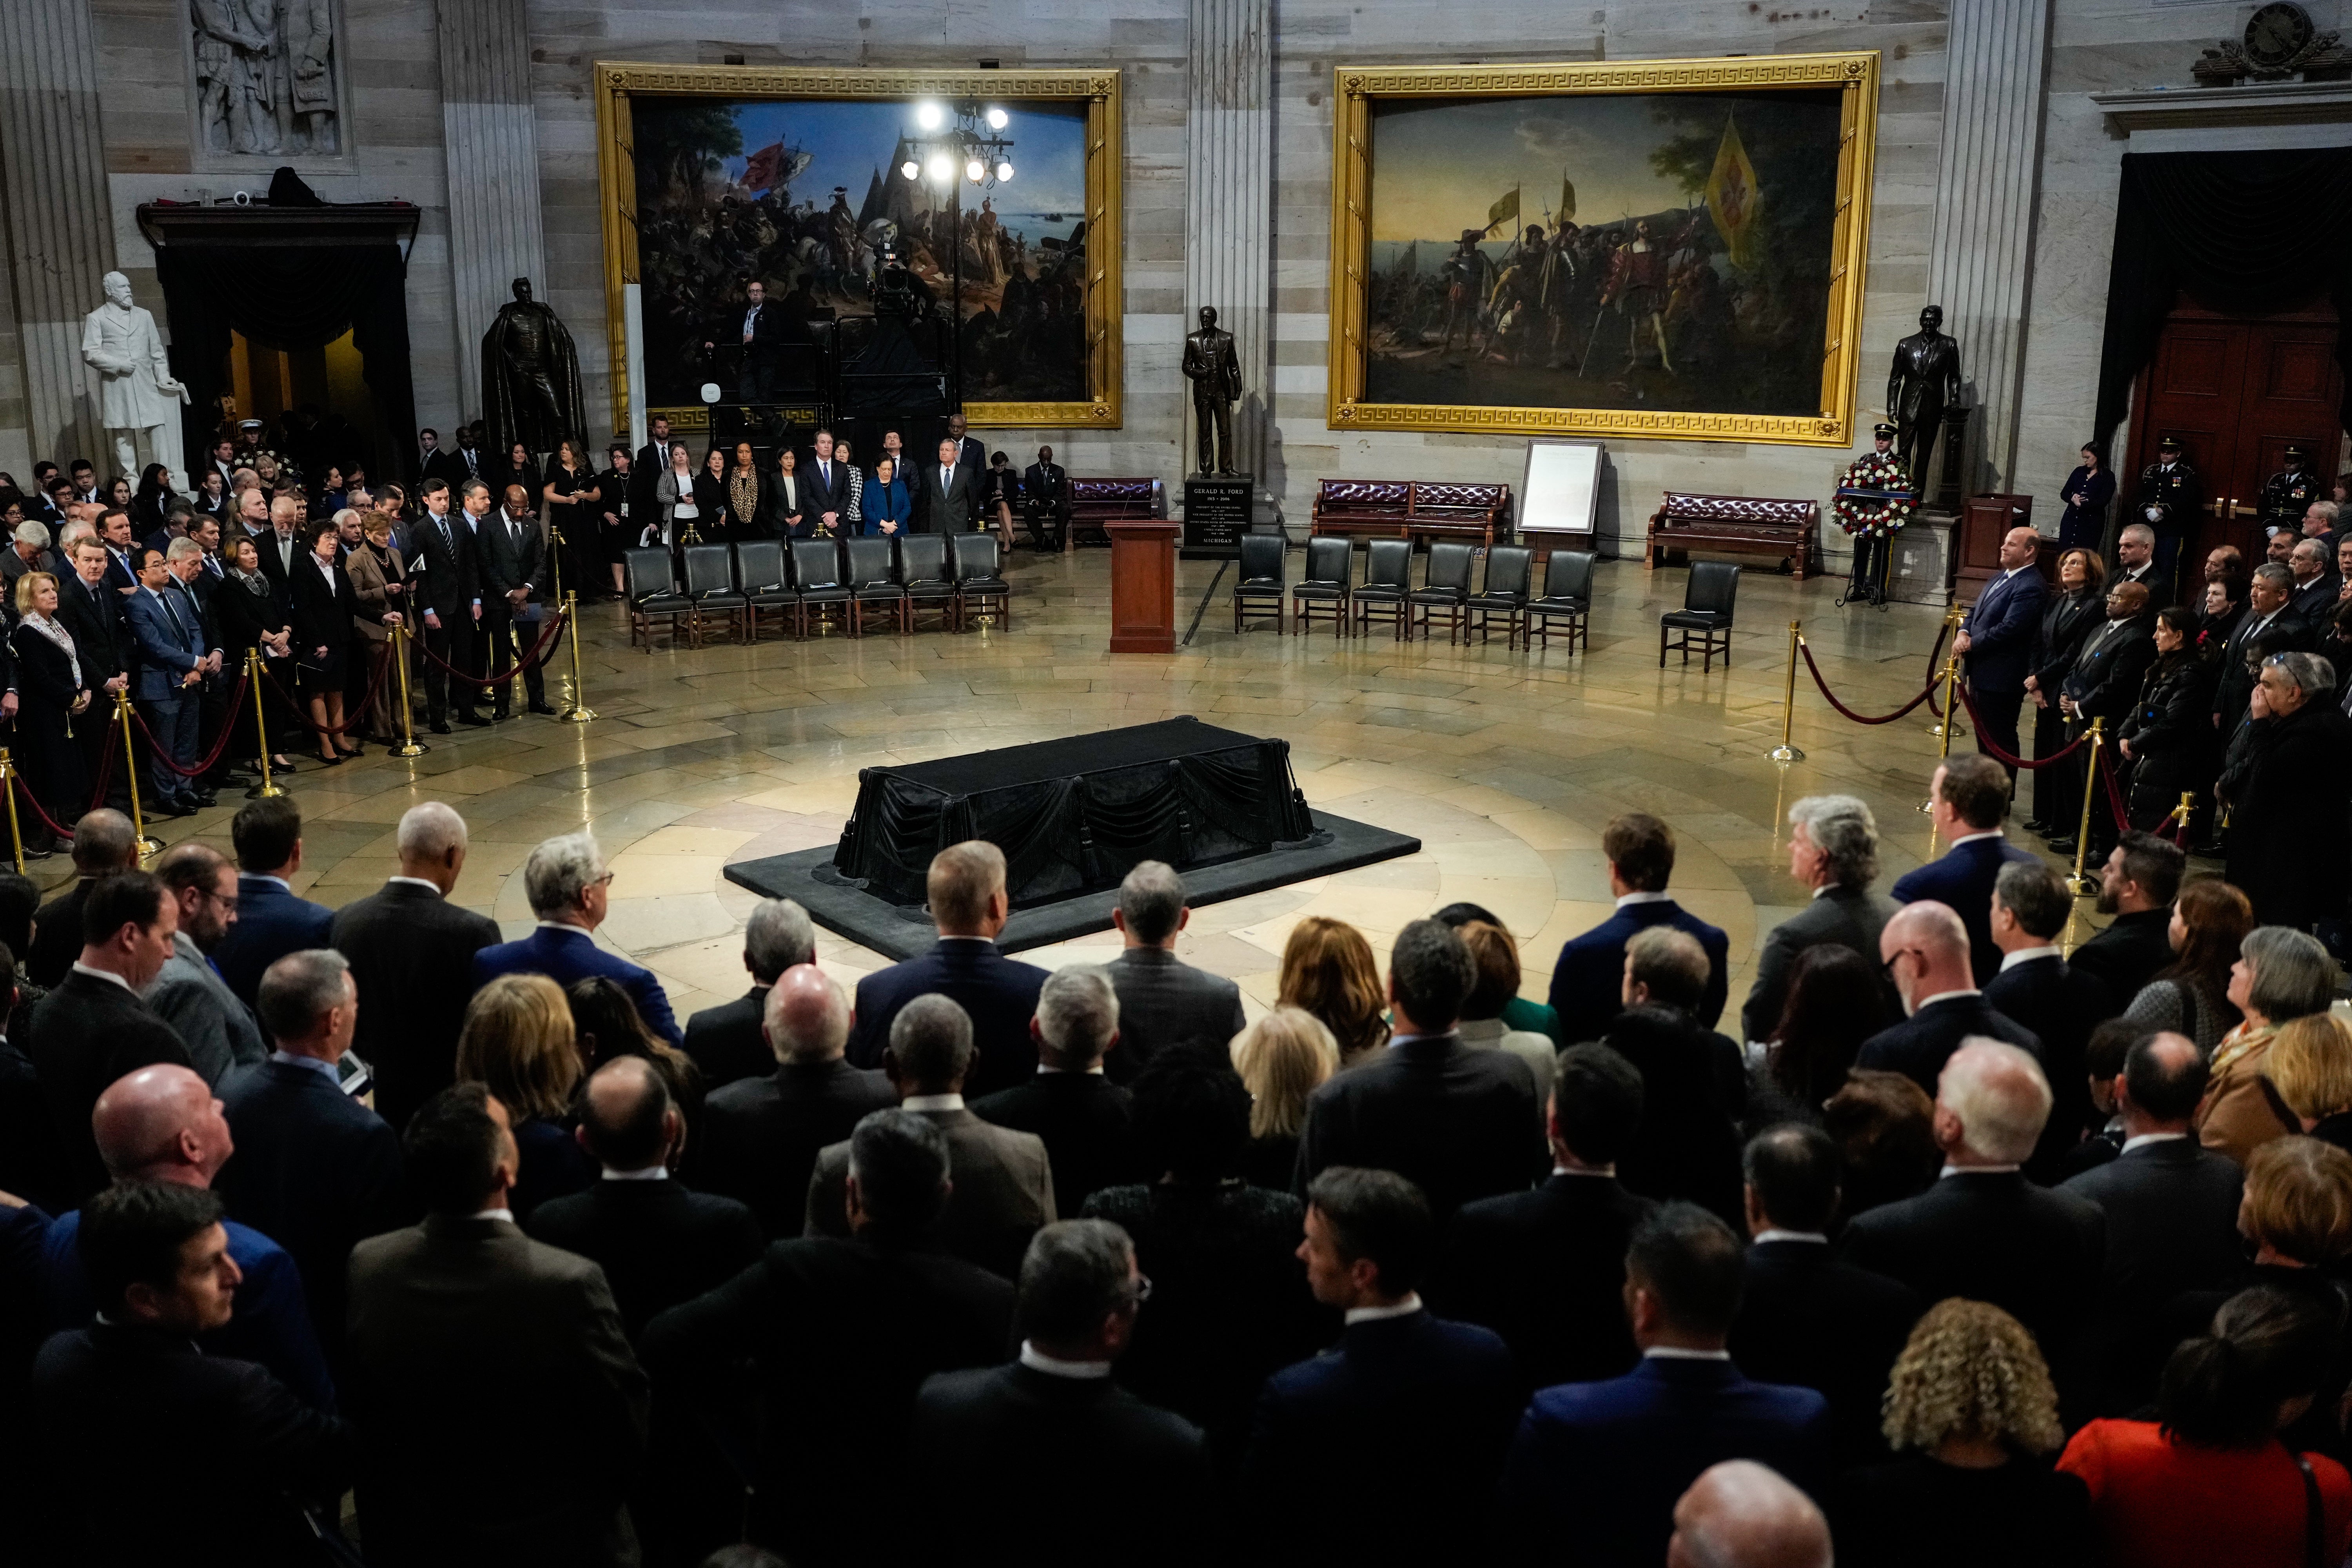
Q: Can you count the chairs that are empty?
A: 14